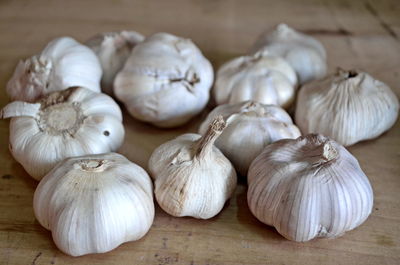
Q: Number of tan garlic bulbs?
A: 11